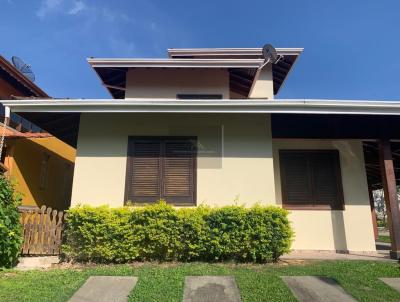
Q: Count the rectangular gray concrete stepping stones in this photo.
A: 4